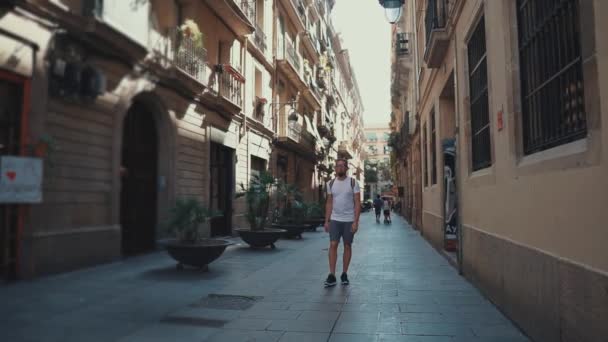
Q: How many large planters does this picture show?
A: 4